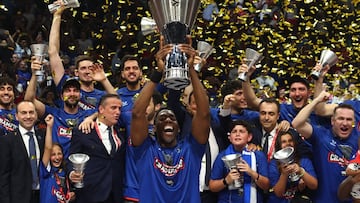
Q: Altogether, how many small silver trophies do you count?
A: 9